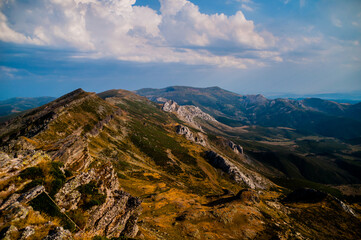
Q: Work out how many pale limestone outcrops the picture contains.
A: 4